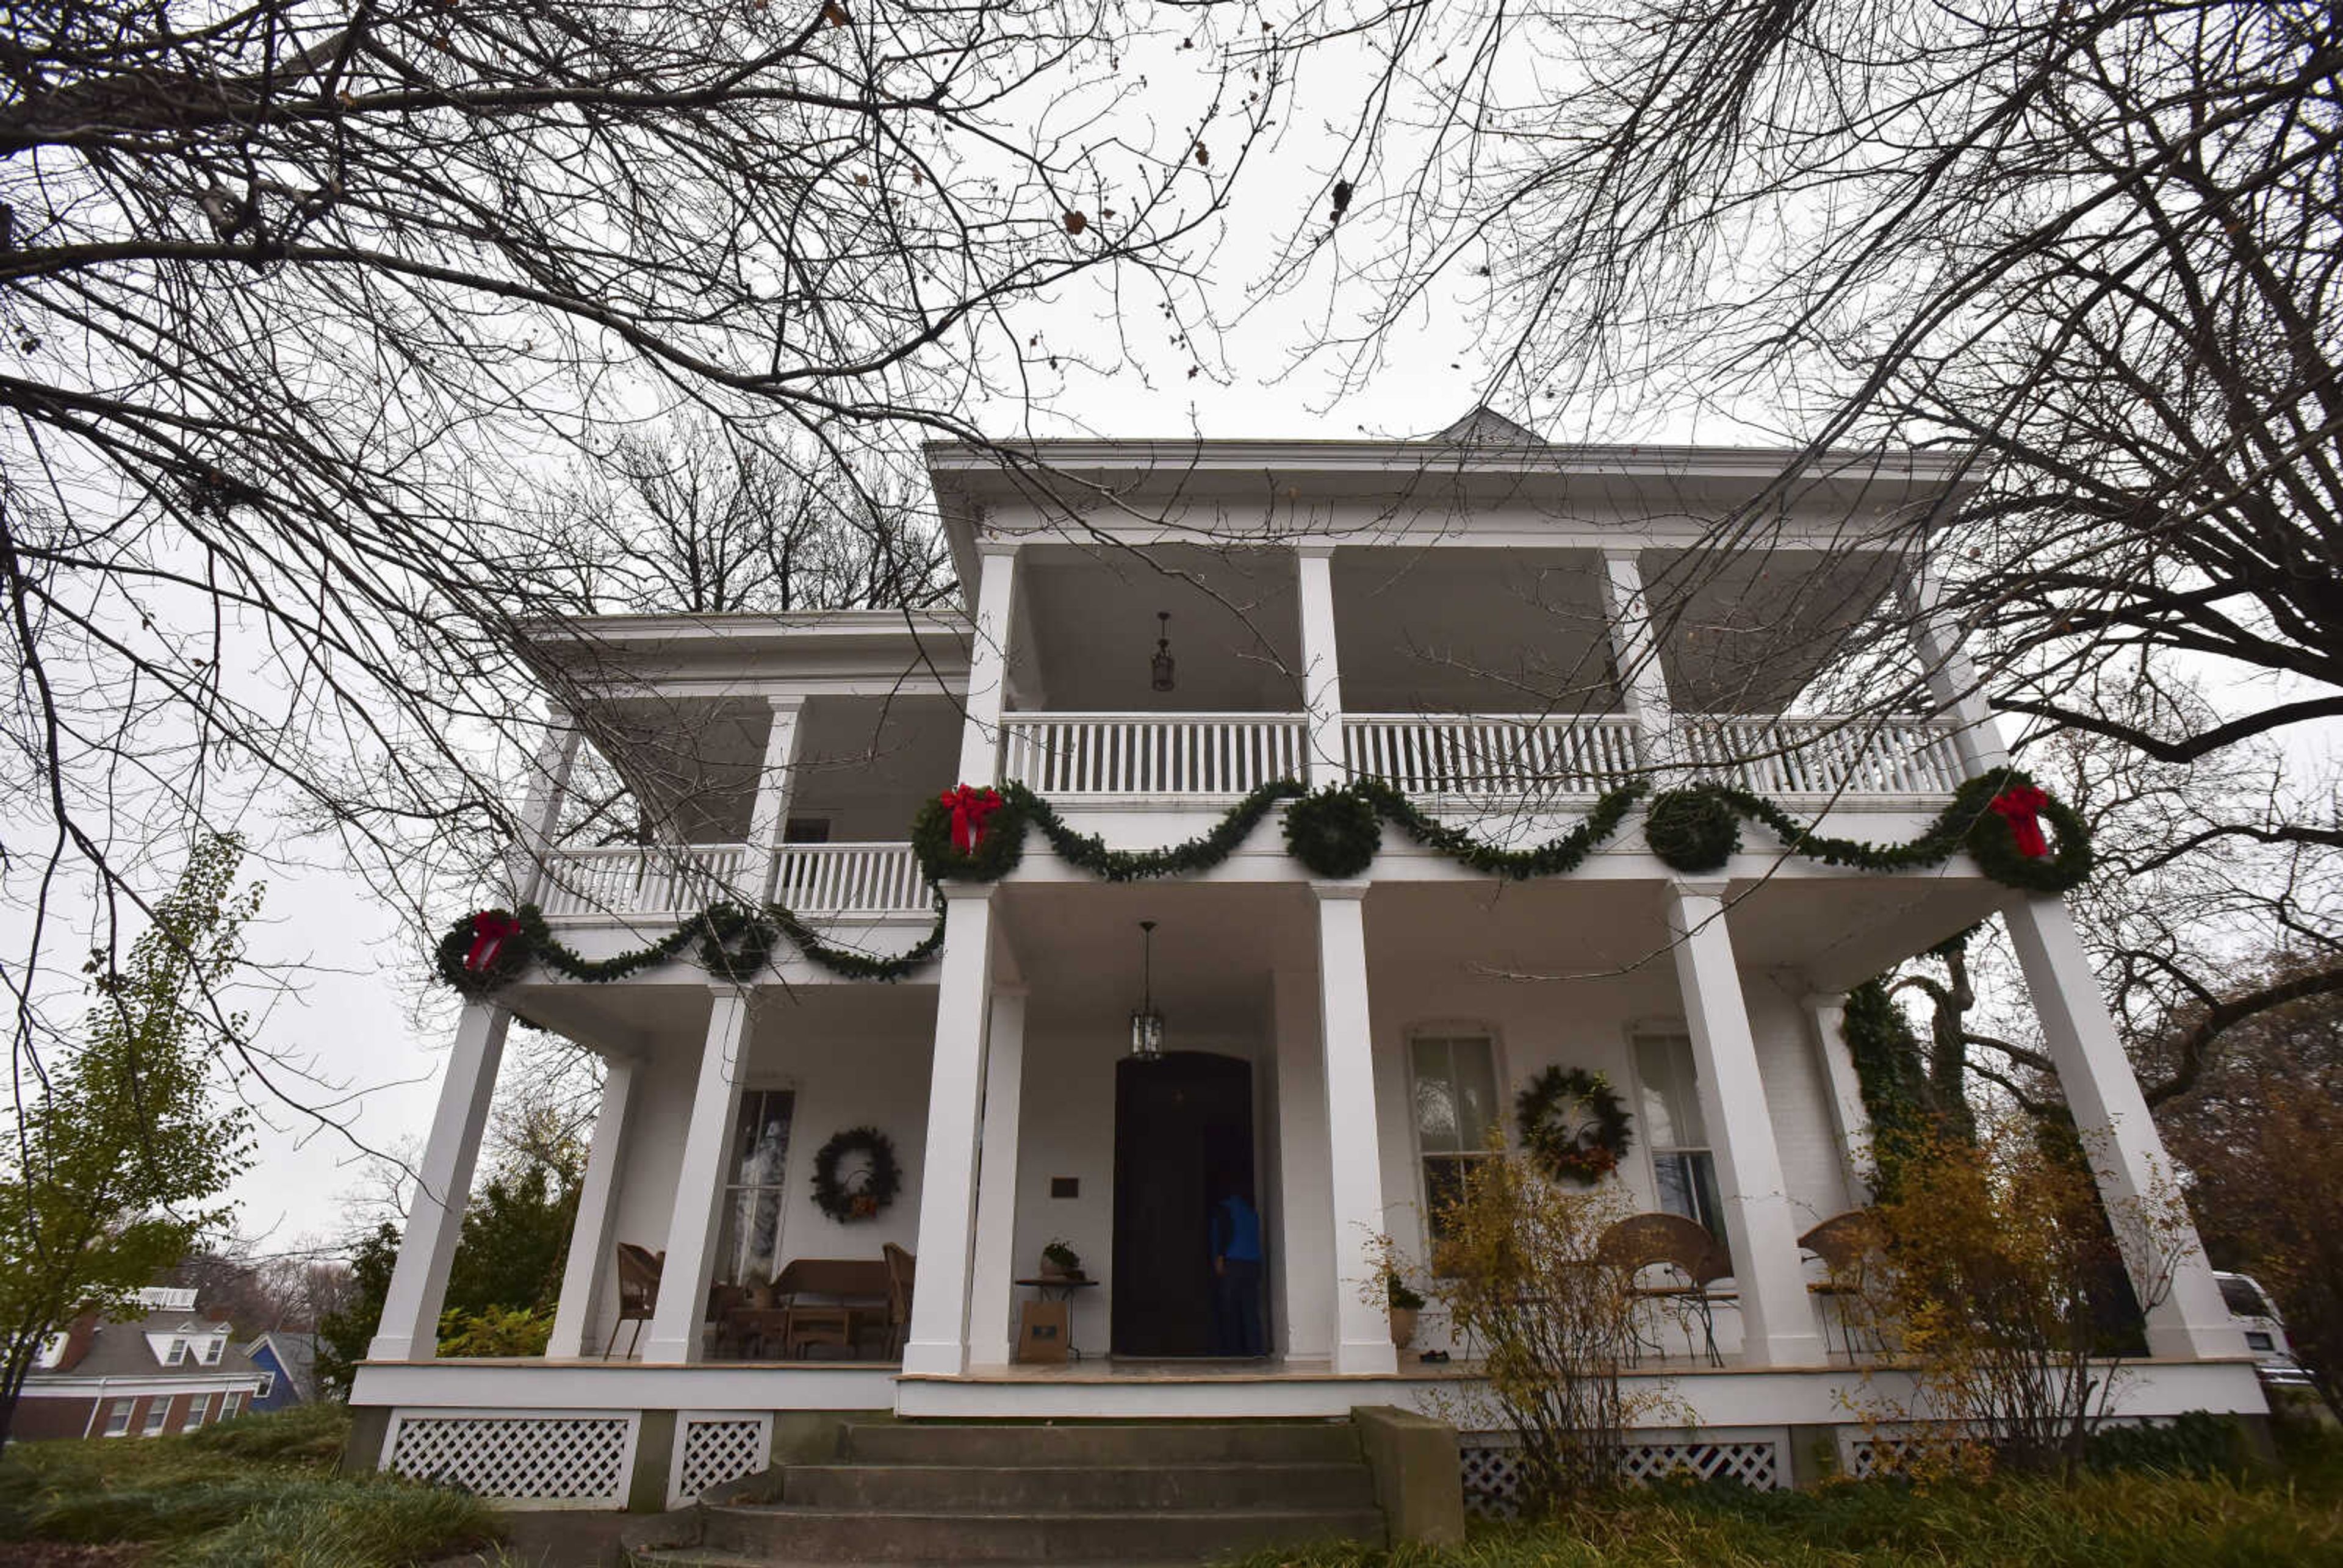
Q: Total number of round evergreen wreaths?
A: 8